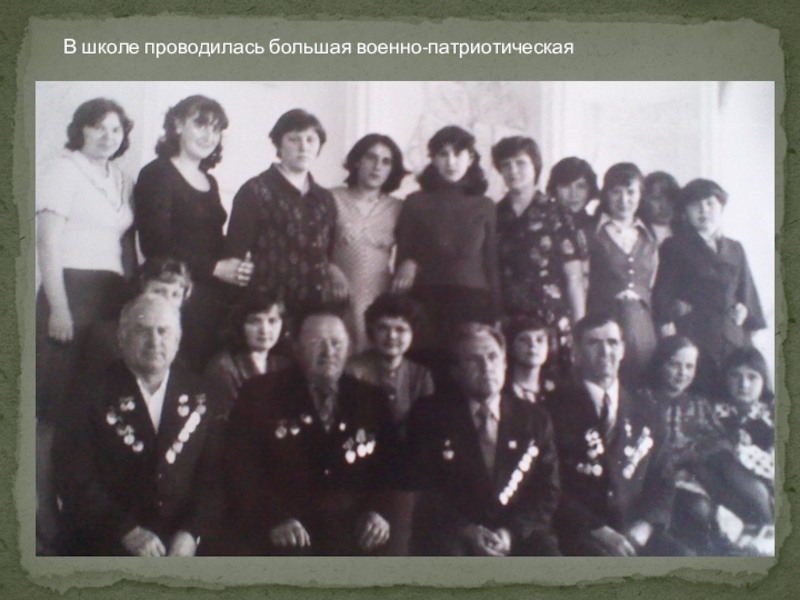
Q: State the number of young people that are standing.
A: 10